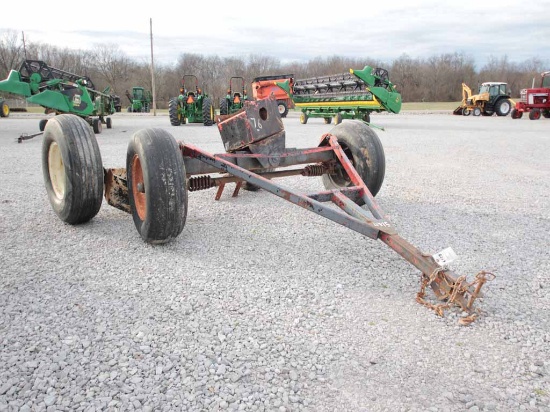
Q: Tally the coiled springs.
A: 2